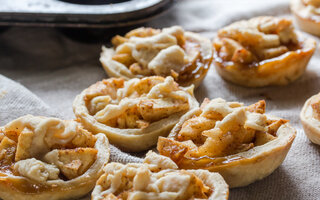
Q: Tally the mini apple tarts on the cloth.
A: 8